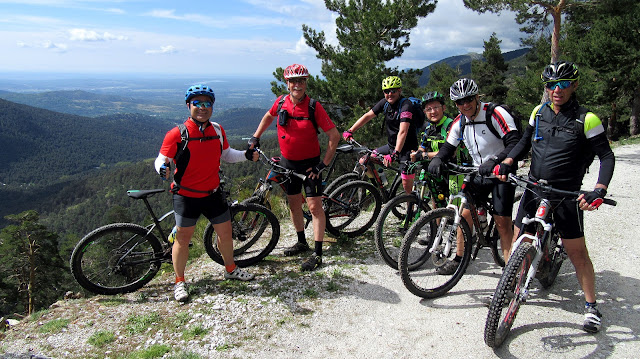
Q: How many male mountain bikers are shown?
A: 6